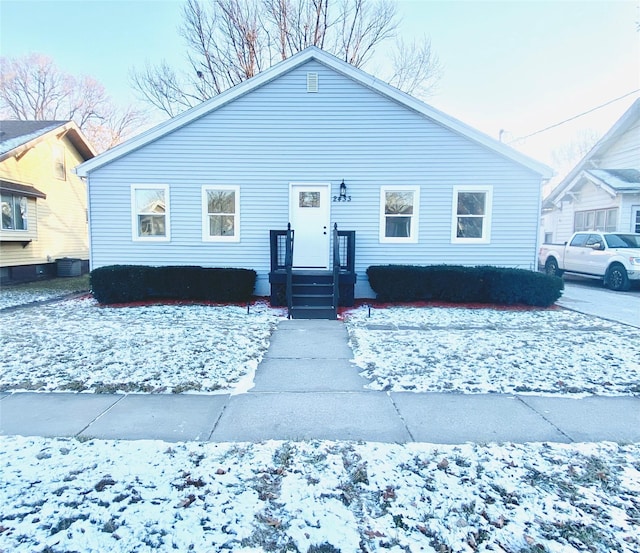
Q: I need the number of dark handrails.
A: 2